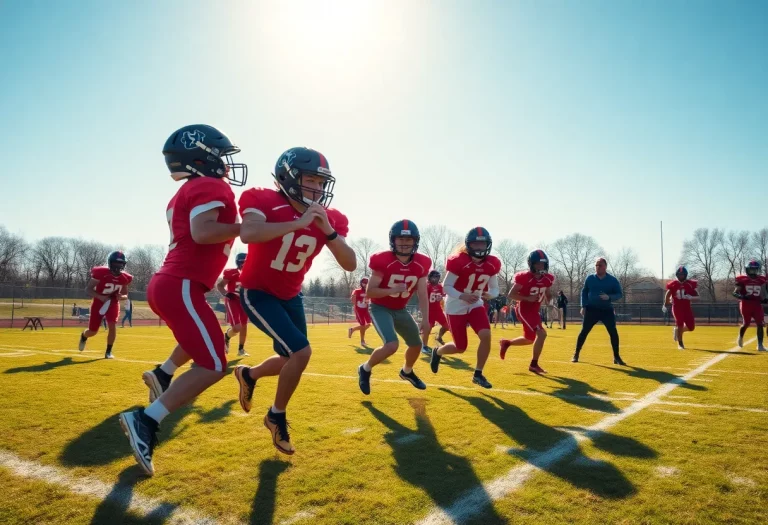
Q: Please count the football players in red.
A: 11